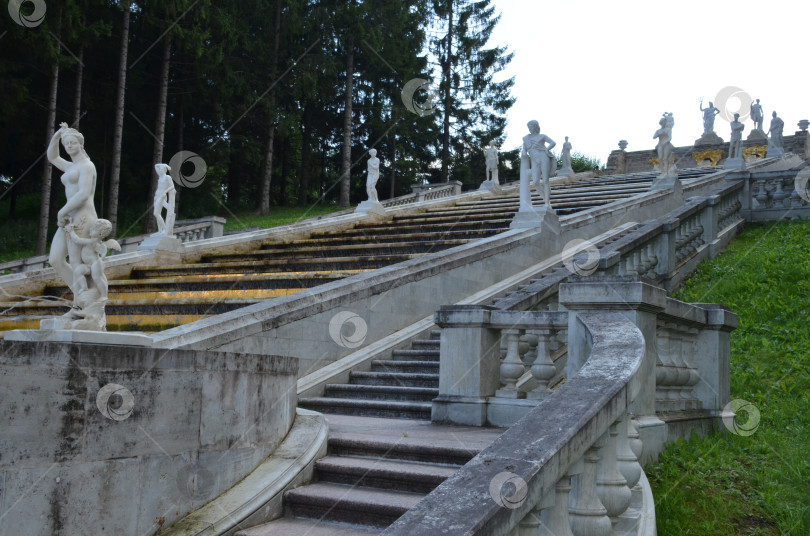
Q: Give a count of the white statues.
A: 11